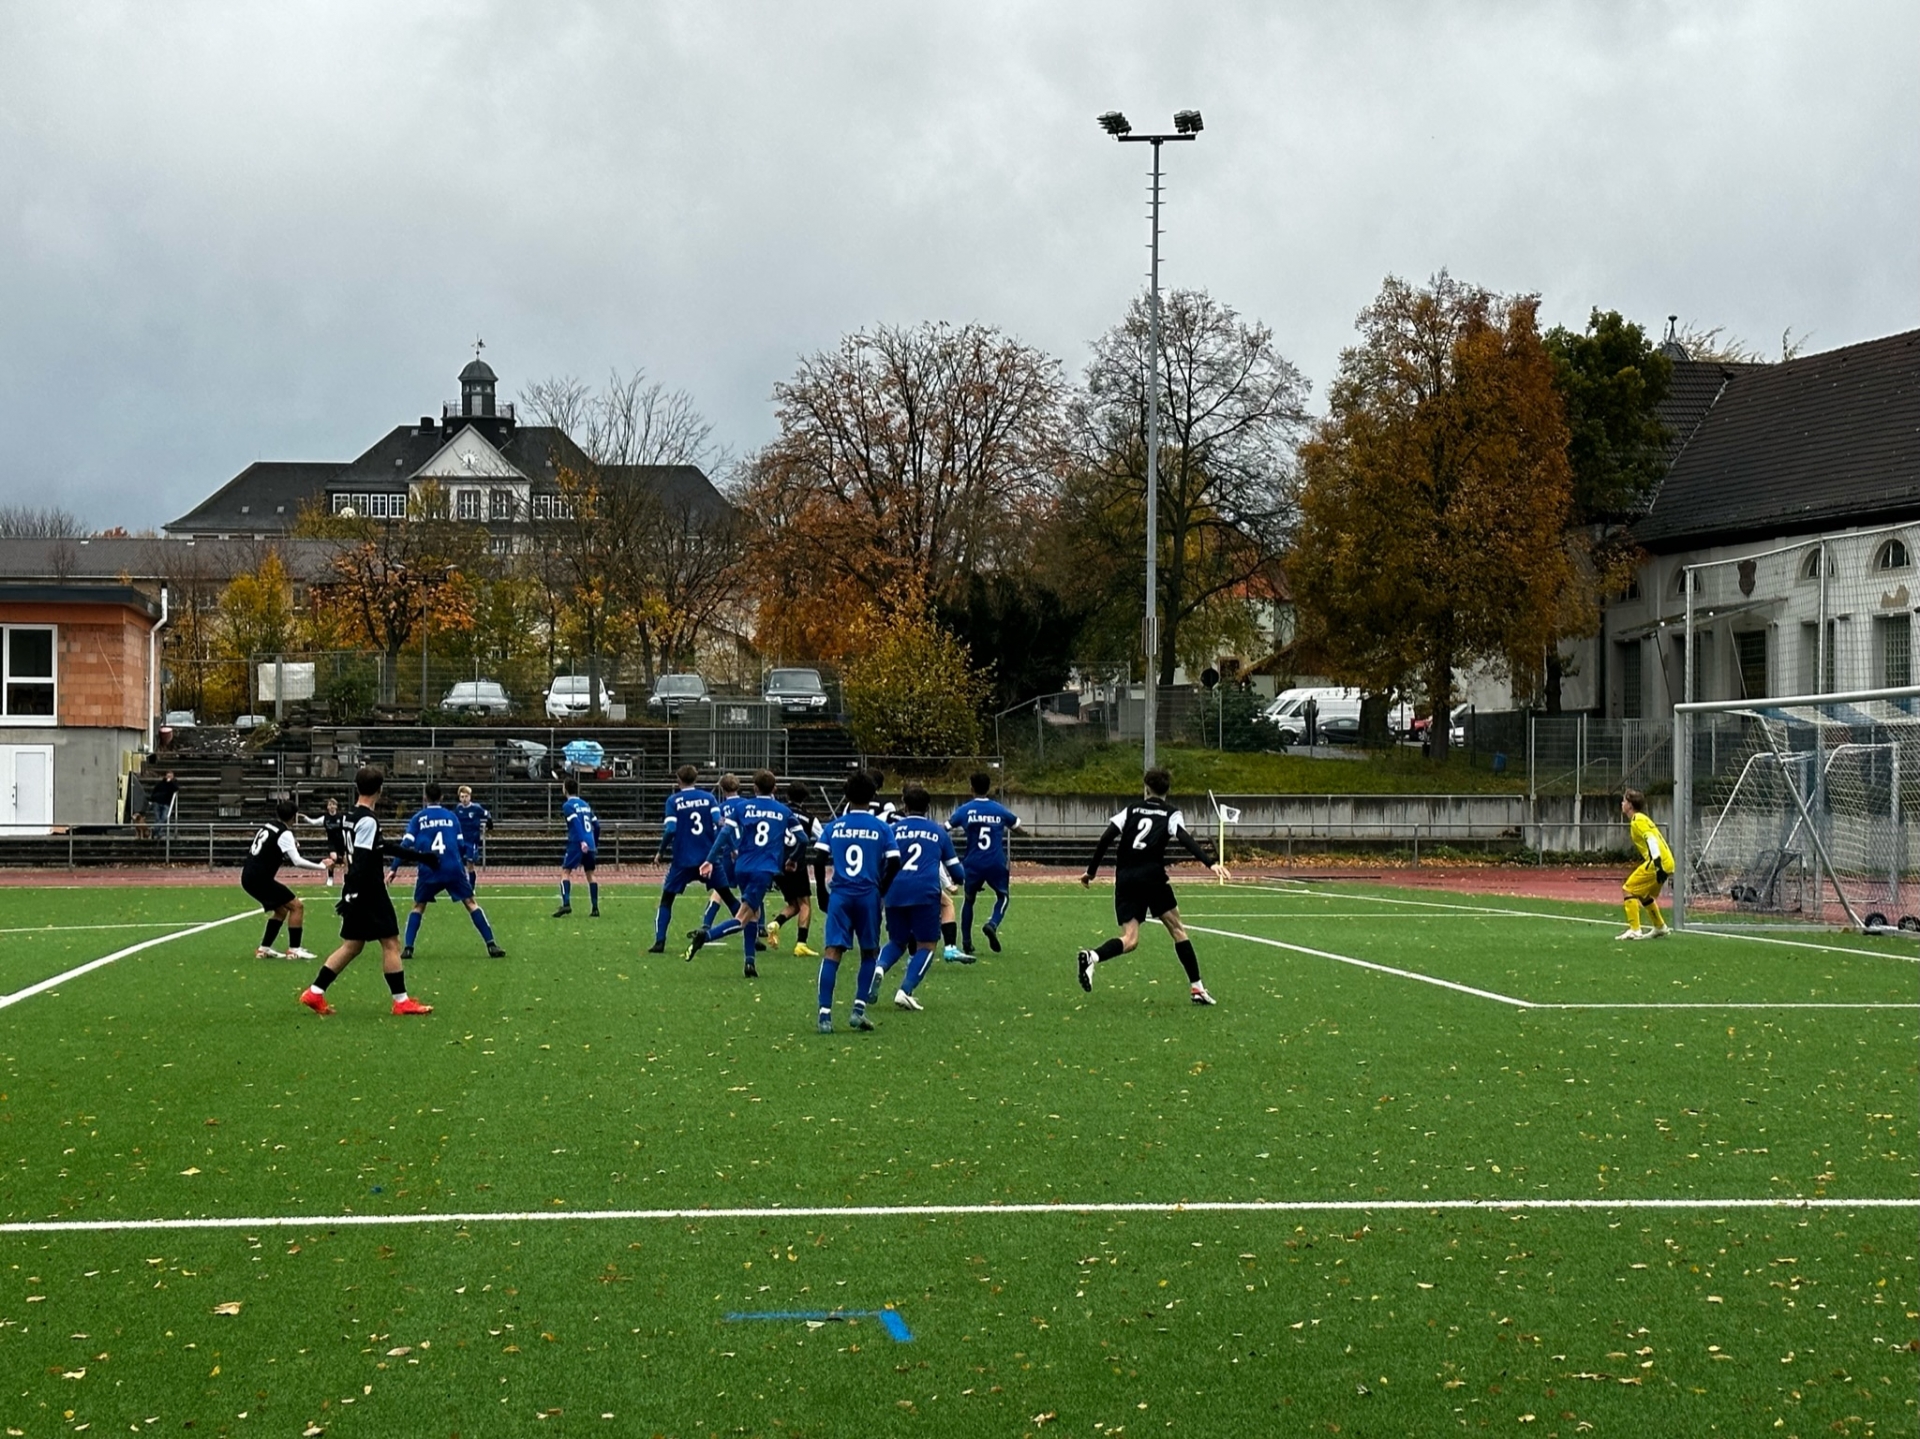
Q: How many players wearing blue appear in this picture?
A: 9